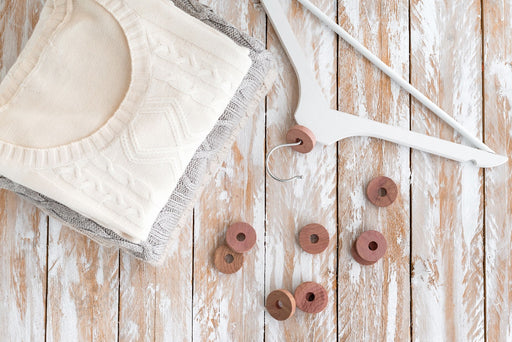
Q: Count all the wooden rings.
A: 9